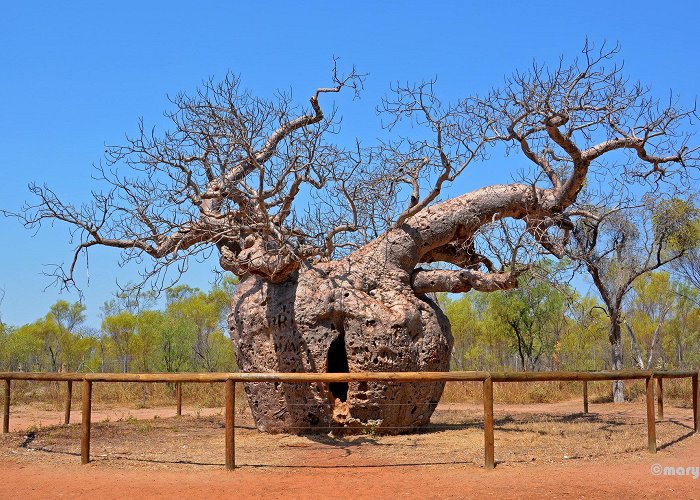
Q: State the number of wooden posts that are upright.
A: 10